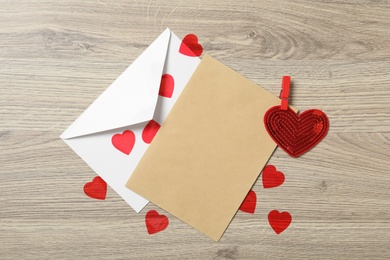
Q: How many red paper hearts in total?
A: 9